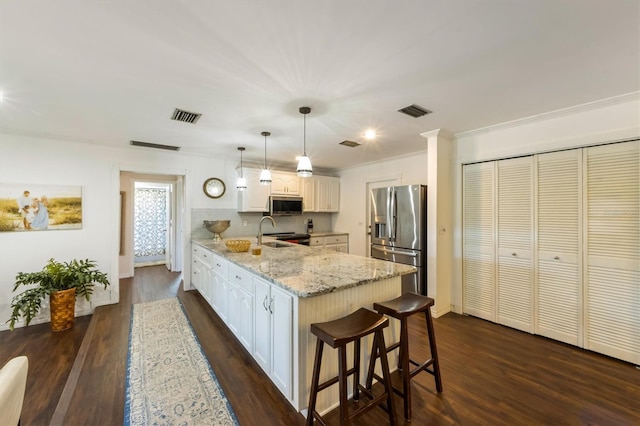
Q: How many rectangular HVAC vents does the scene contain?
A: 4